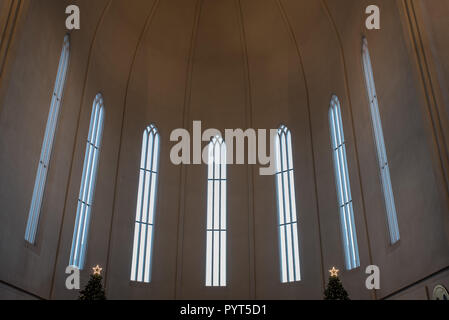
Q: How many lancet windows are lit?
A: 7